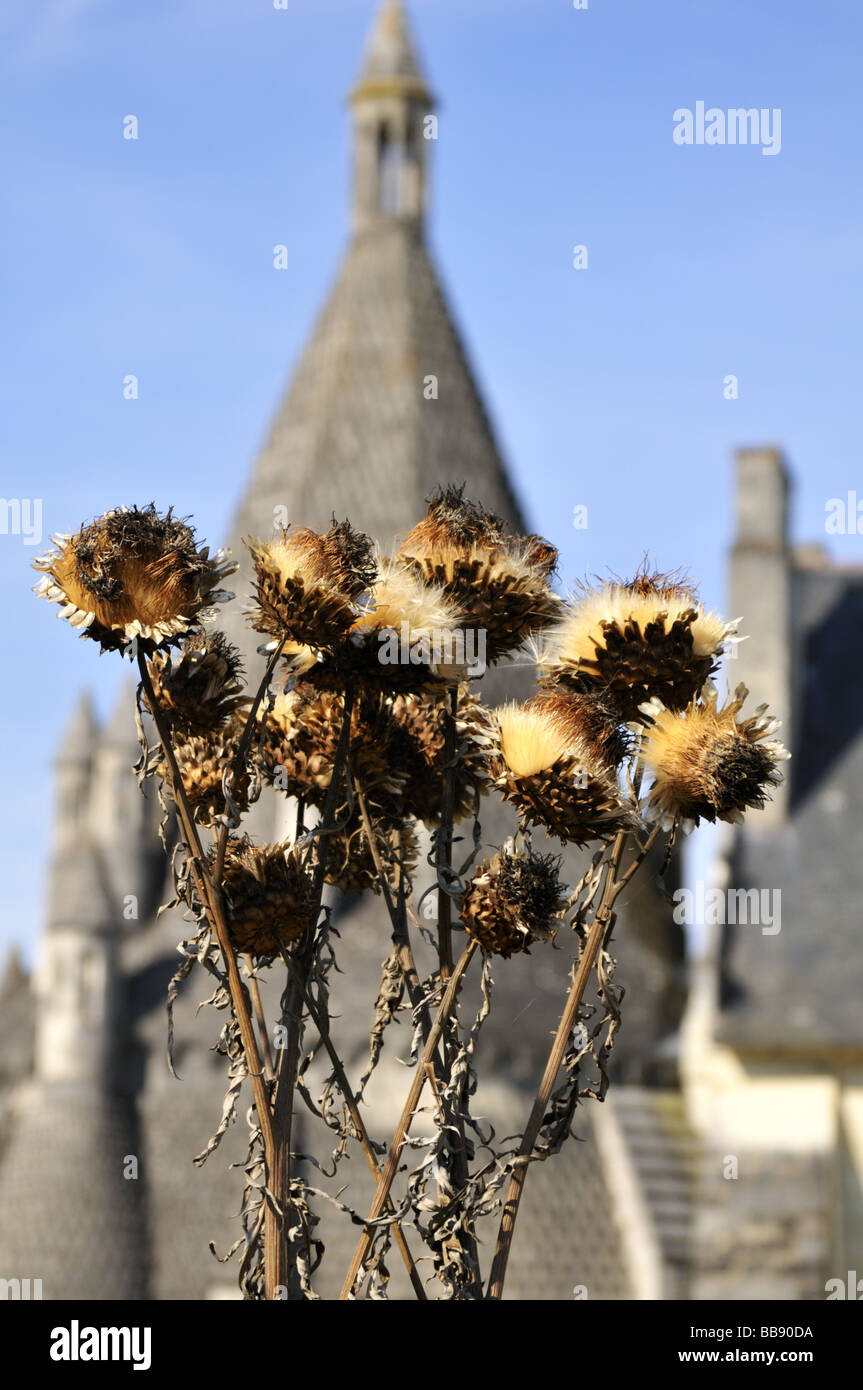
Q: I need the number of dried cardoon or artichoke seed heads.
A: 14